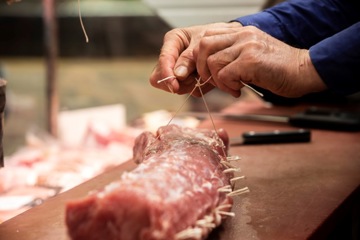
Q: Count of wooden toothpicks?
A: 0